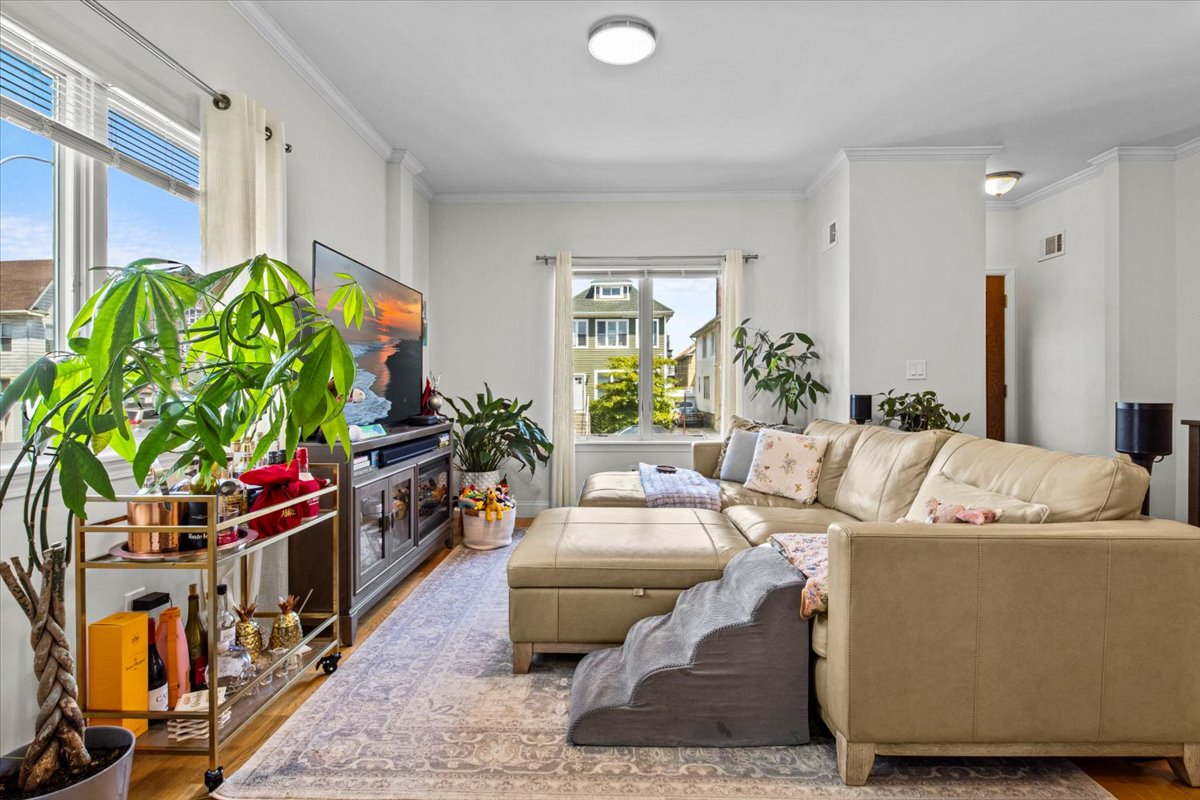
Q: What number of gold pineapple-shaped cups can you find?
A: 2